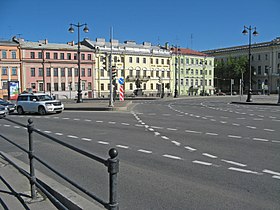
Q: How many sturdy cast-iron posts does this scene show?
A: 2